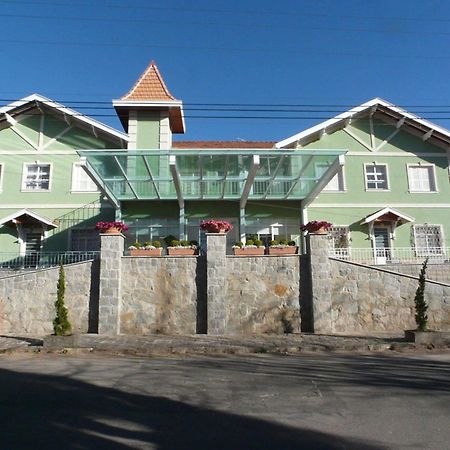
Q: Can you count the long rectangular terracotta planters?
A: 4